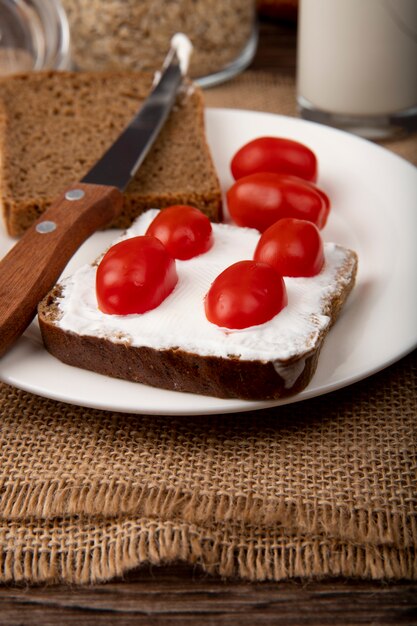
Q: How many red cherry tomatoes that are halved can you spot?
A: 4